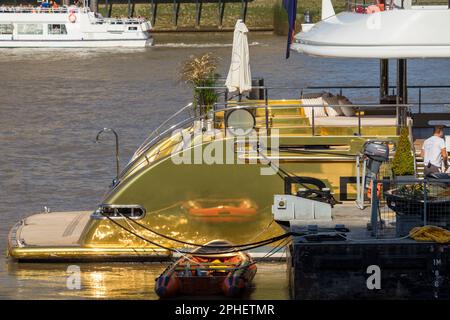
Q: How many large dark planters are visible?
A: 1